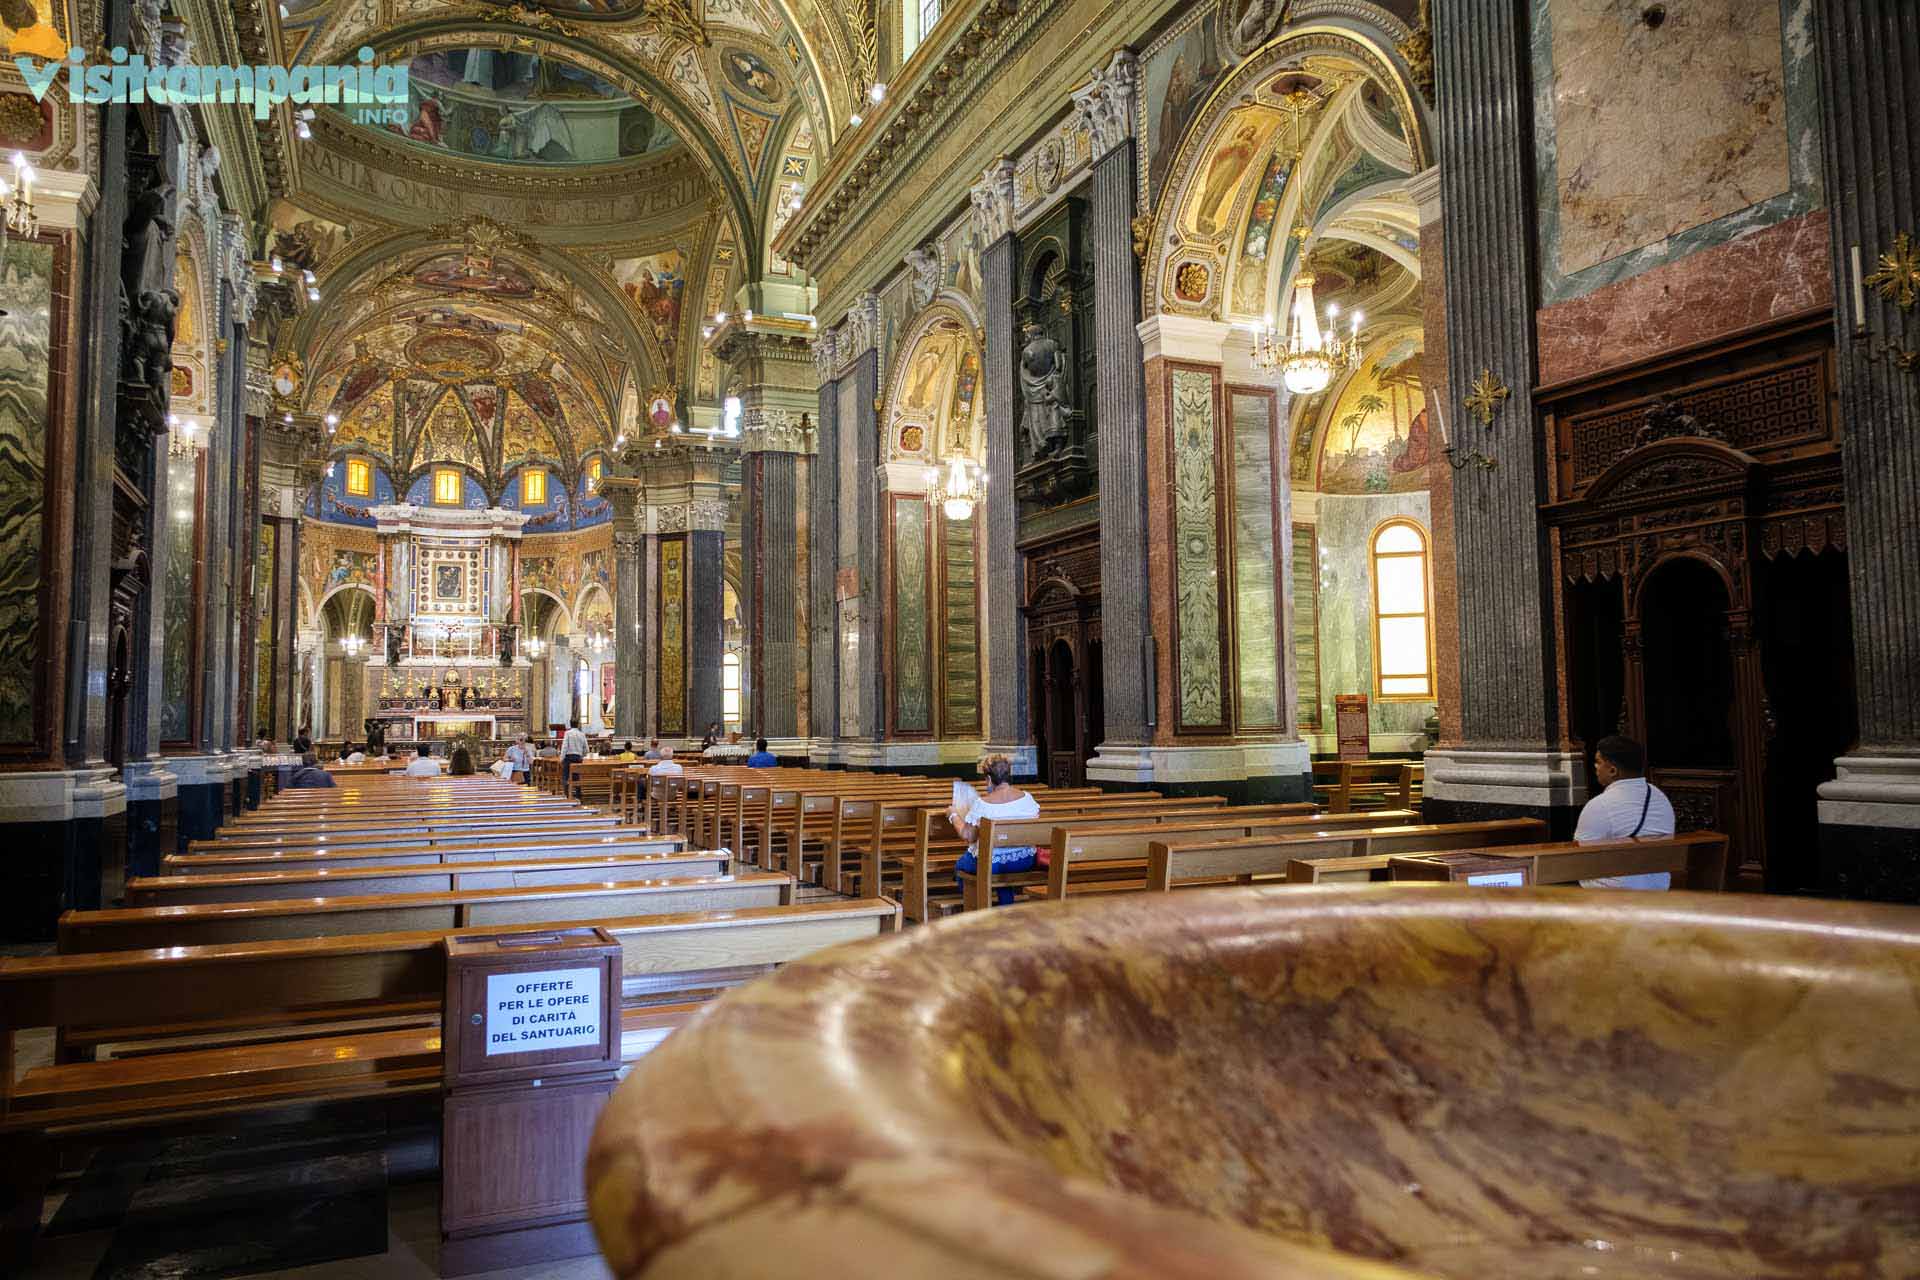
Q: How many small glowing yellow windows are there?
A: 4